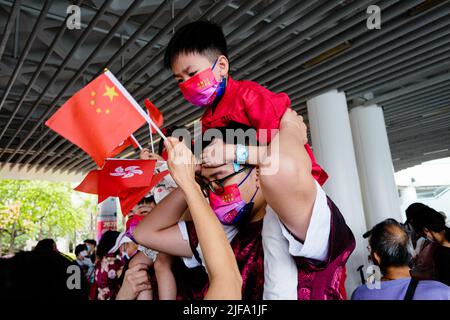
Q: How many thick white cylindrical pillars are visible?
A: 2